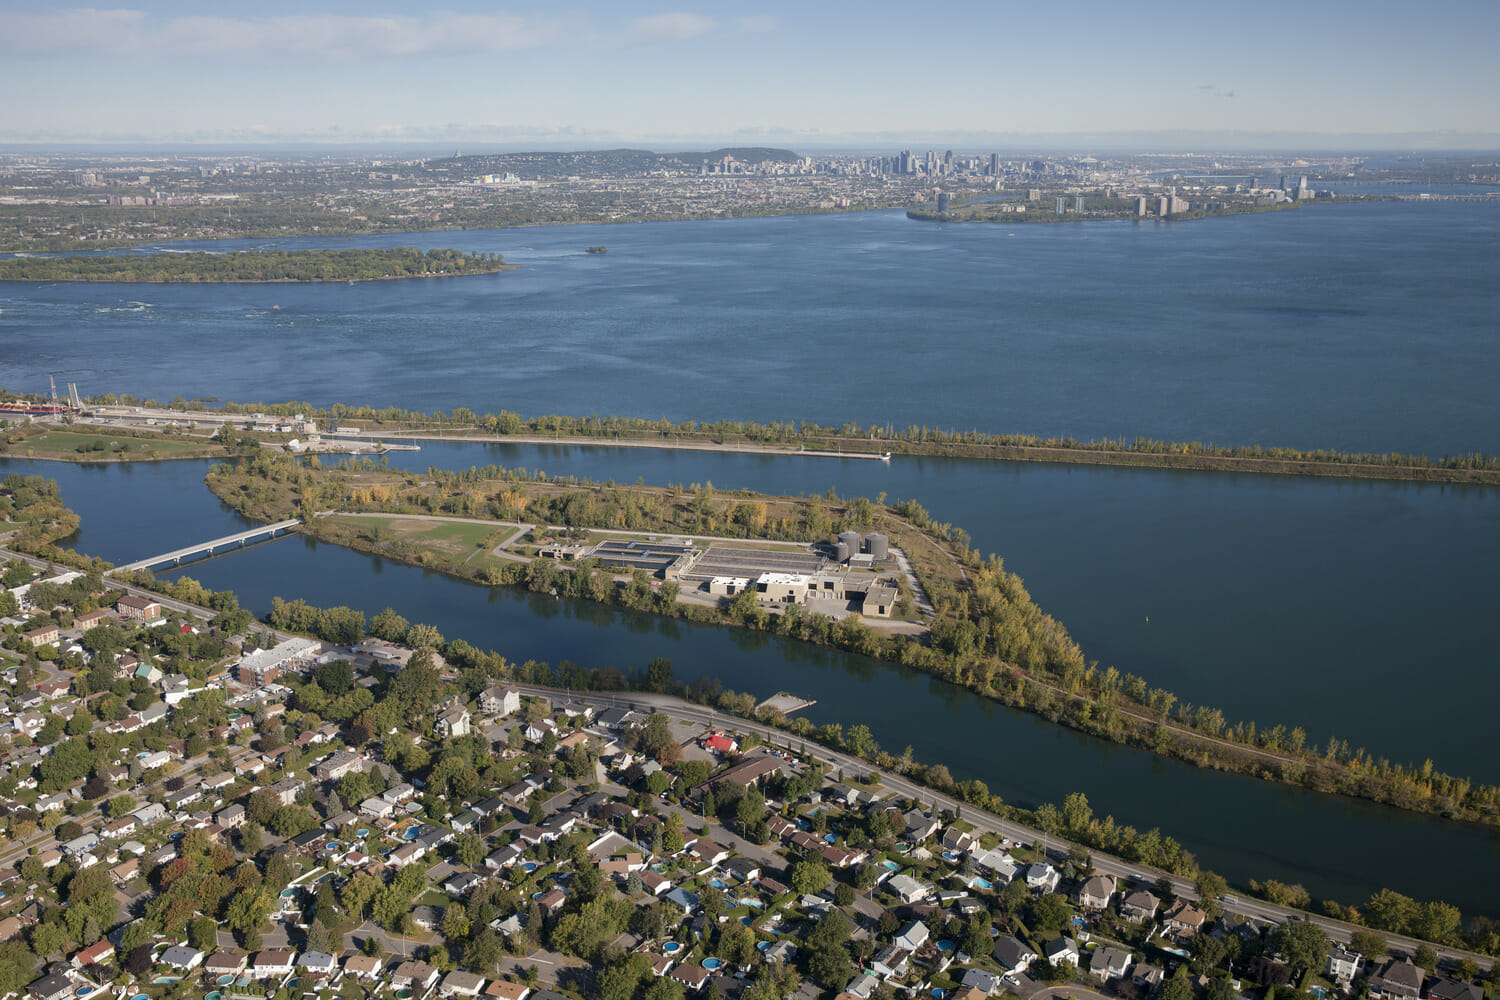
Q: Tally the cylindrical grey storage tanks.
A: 3